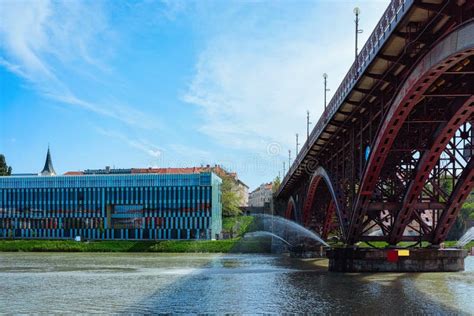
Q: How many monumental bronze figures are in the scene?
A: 0